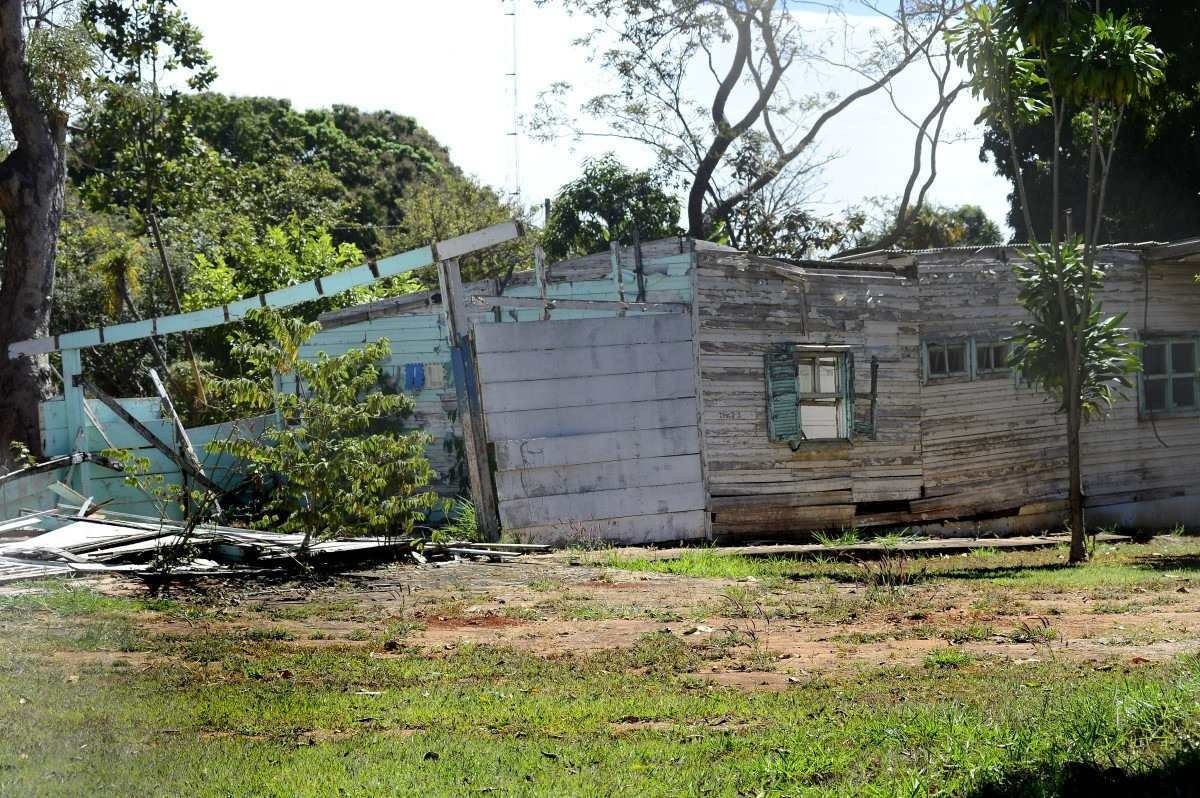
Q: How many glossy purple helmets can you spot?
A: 0